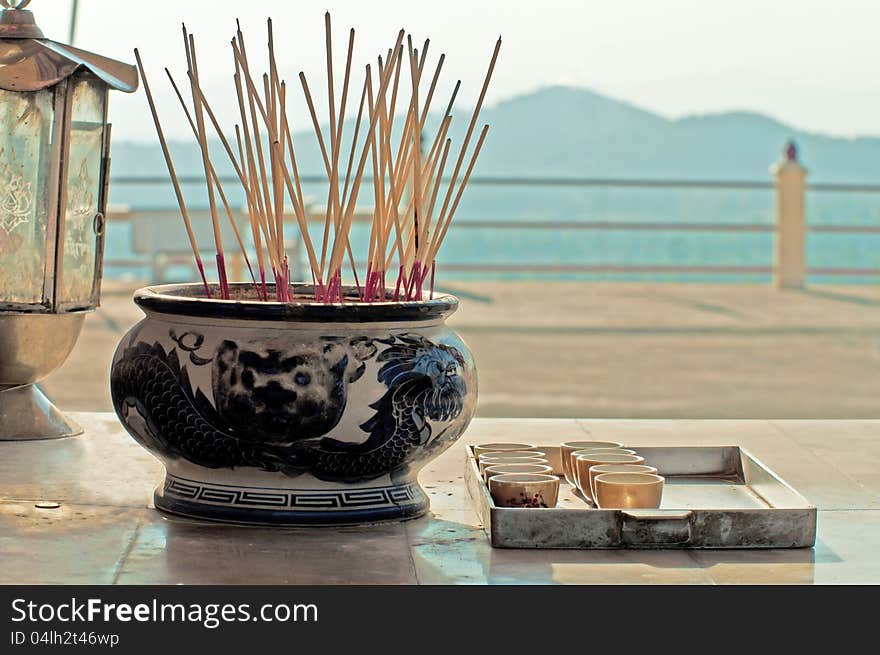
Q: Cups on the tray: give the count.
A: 10